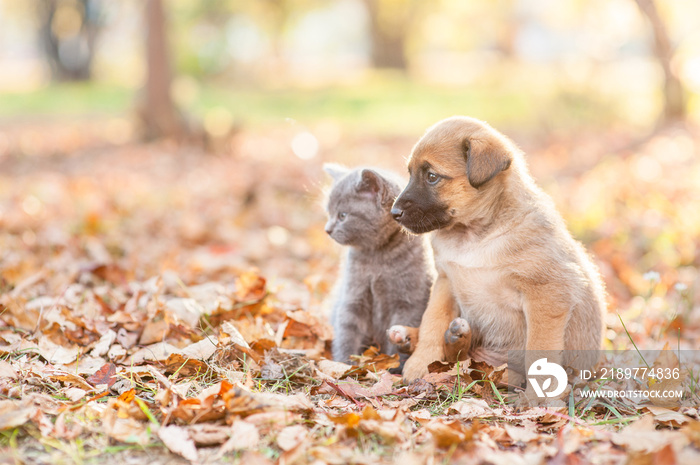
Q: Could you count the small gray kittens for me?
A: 1